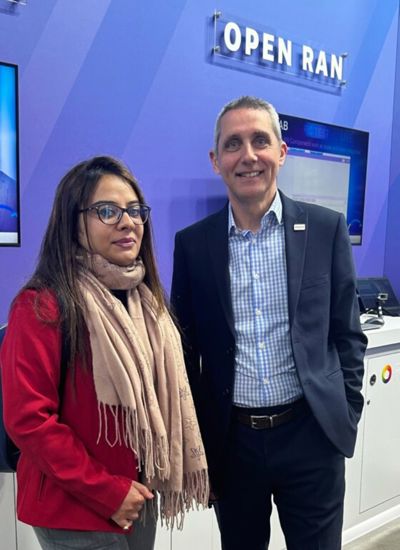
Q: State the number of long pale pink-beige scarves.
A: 1